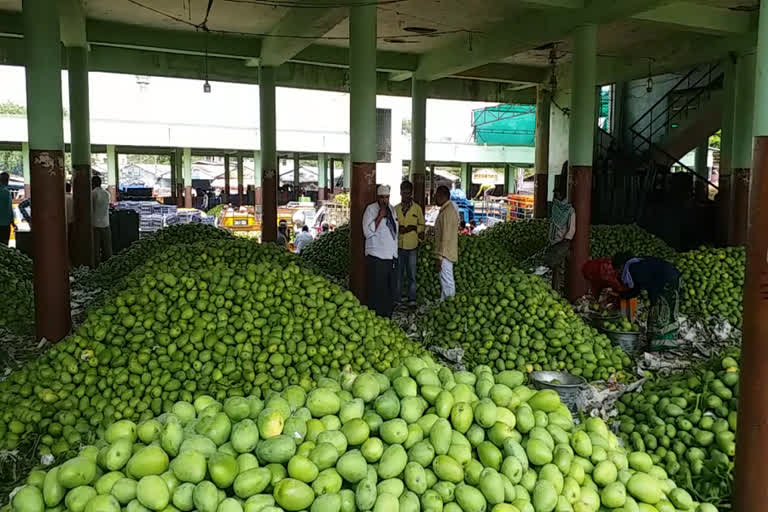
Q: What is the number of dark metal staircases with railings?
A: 1